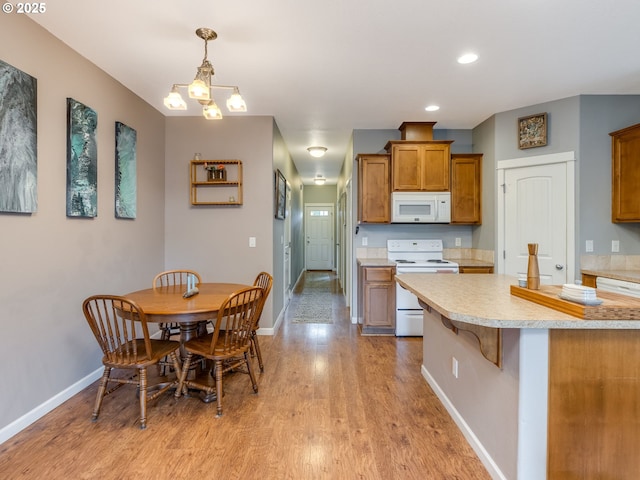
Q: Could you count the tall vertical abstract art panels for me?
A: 3